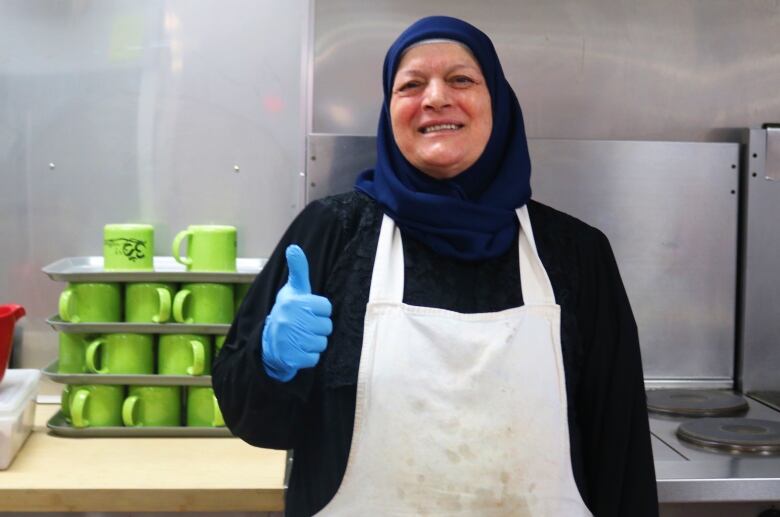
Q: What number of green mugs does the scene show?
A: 13